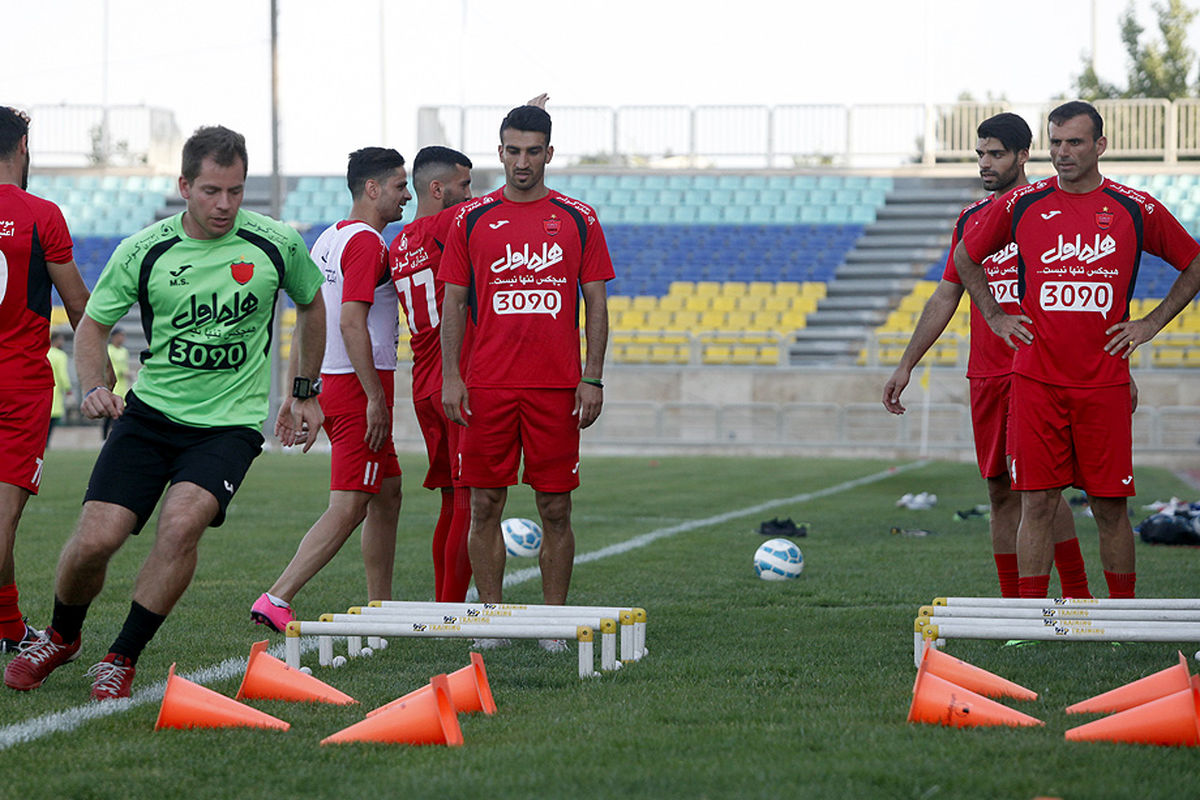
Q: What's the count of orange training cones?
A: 8